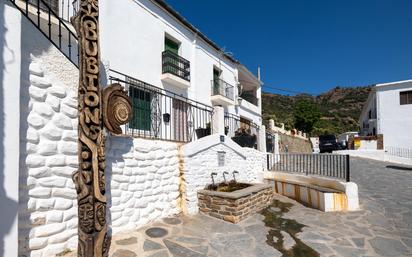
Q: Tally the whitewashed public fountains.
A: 1